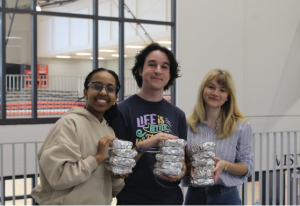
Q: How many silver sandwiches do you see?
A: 14